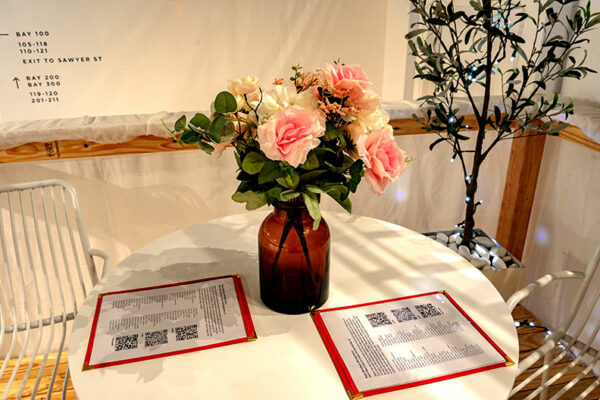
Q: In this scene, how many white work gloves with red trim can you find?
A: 0